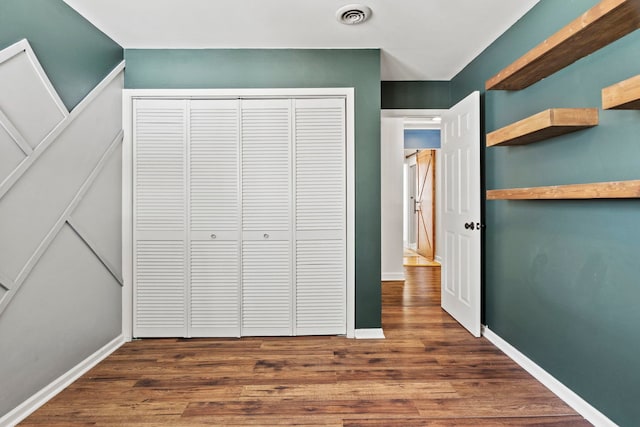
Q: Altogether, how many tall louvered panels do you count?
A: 4